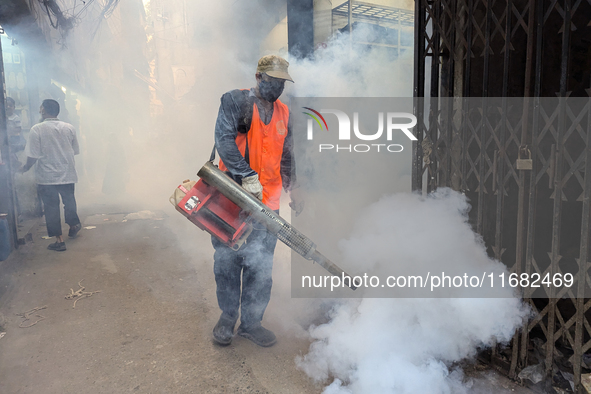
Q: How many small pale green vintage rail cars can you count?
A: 0